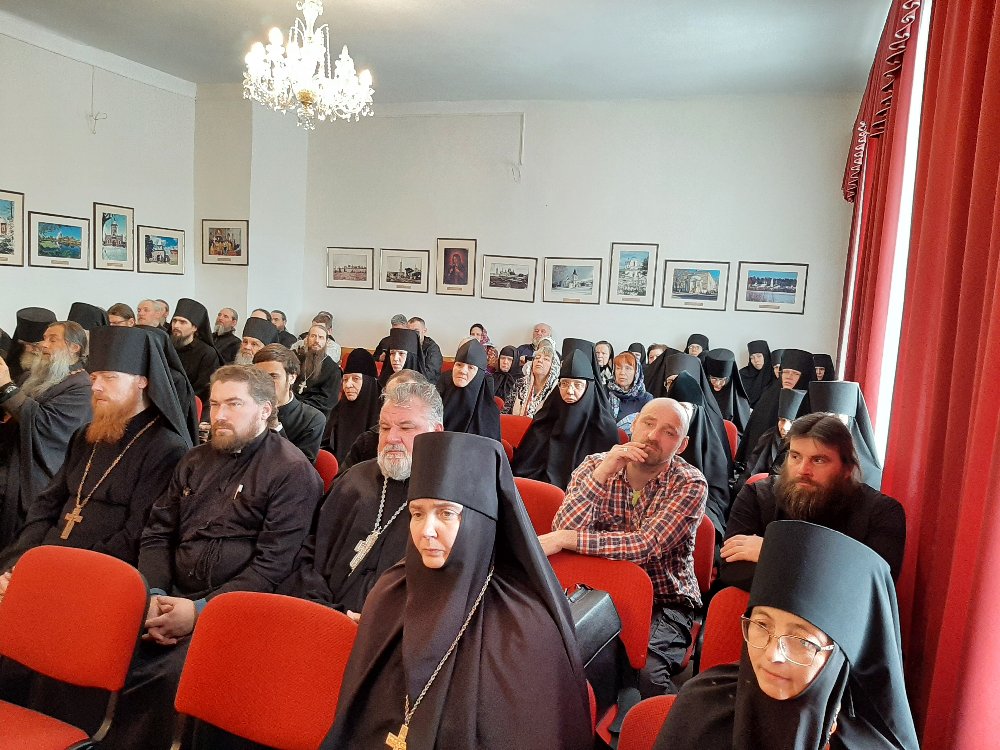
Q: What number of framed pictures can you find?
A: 13